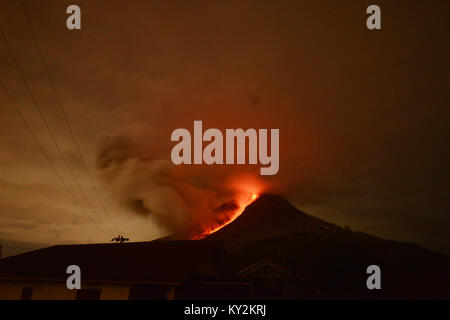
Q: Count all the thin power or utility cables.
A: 3